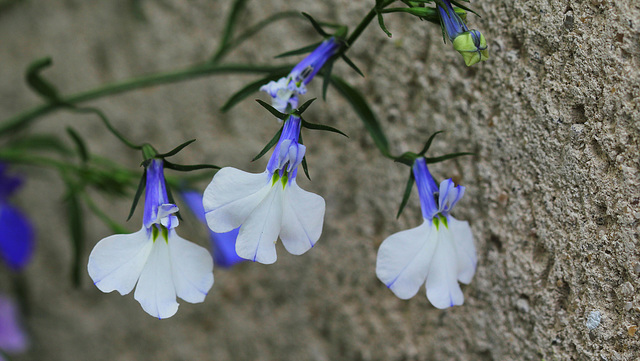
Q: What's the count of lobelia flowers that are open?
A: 3